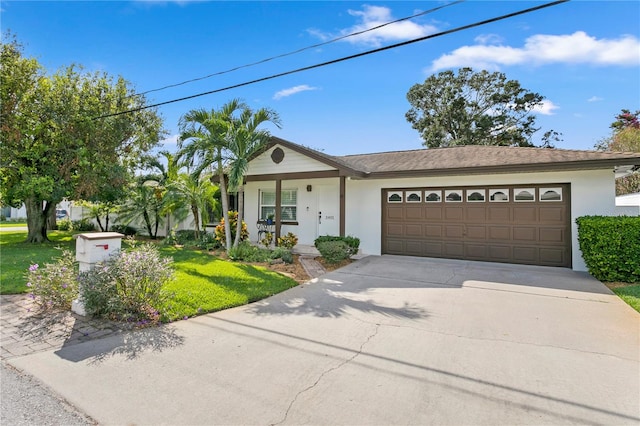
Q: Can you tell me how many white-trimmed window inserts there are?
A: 8